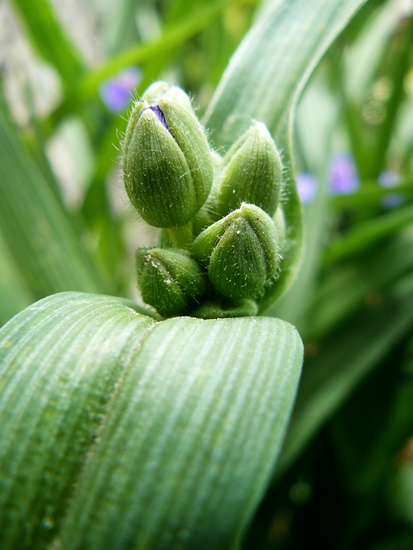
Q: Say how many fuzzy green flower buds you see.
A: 4